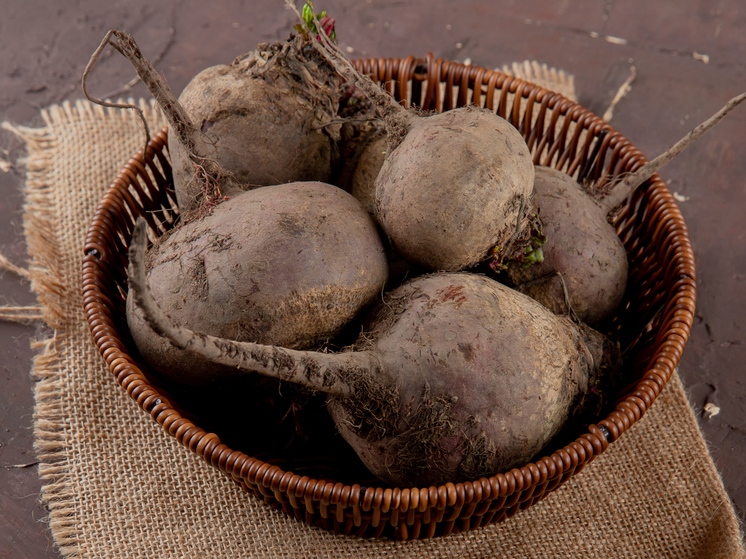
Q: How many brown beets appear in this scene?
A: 6